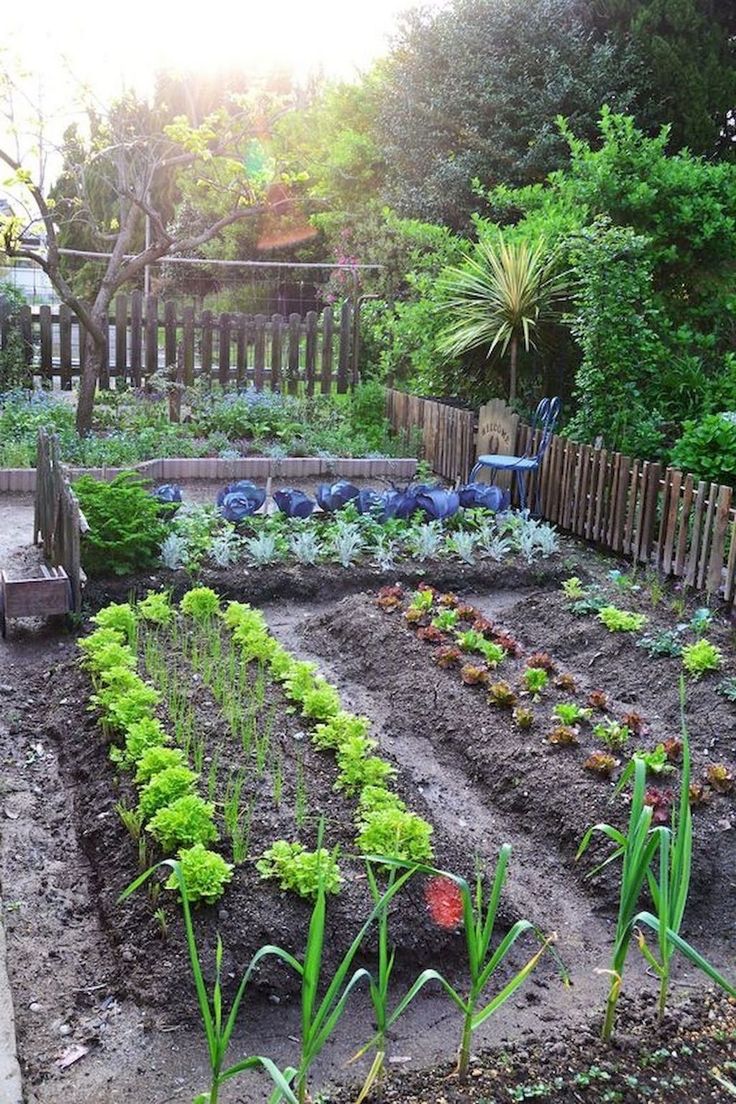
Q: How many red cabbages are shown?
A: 8